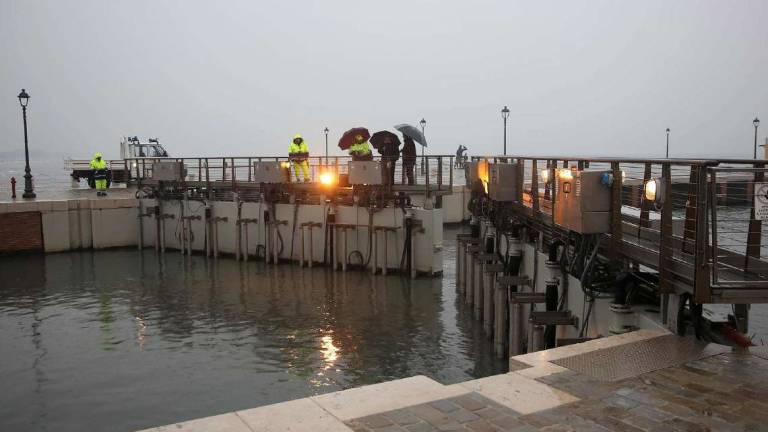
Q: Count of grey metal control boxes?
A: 6